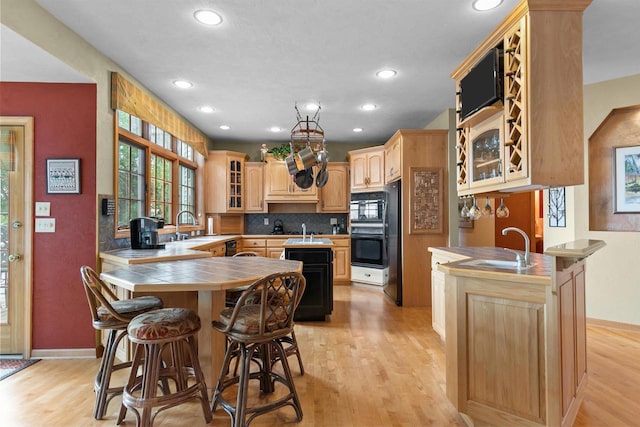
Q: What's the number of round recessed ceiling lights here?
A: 10